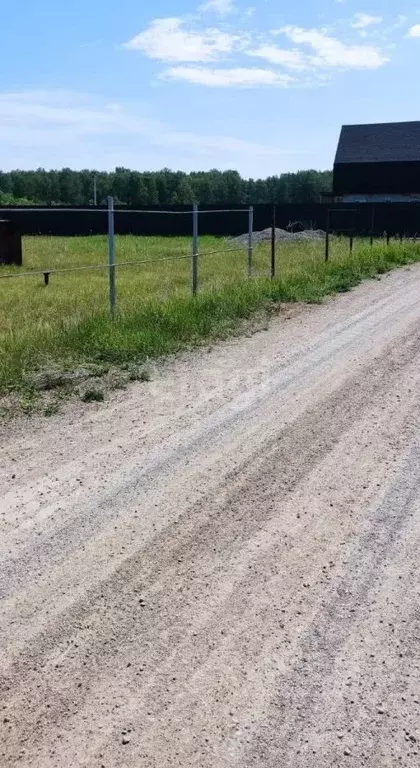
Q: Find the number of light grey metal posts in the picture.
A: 3